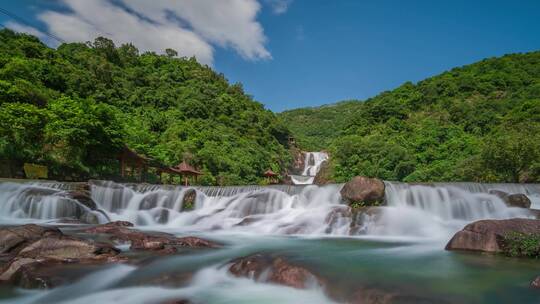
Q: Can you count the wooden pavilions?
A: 3